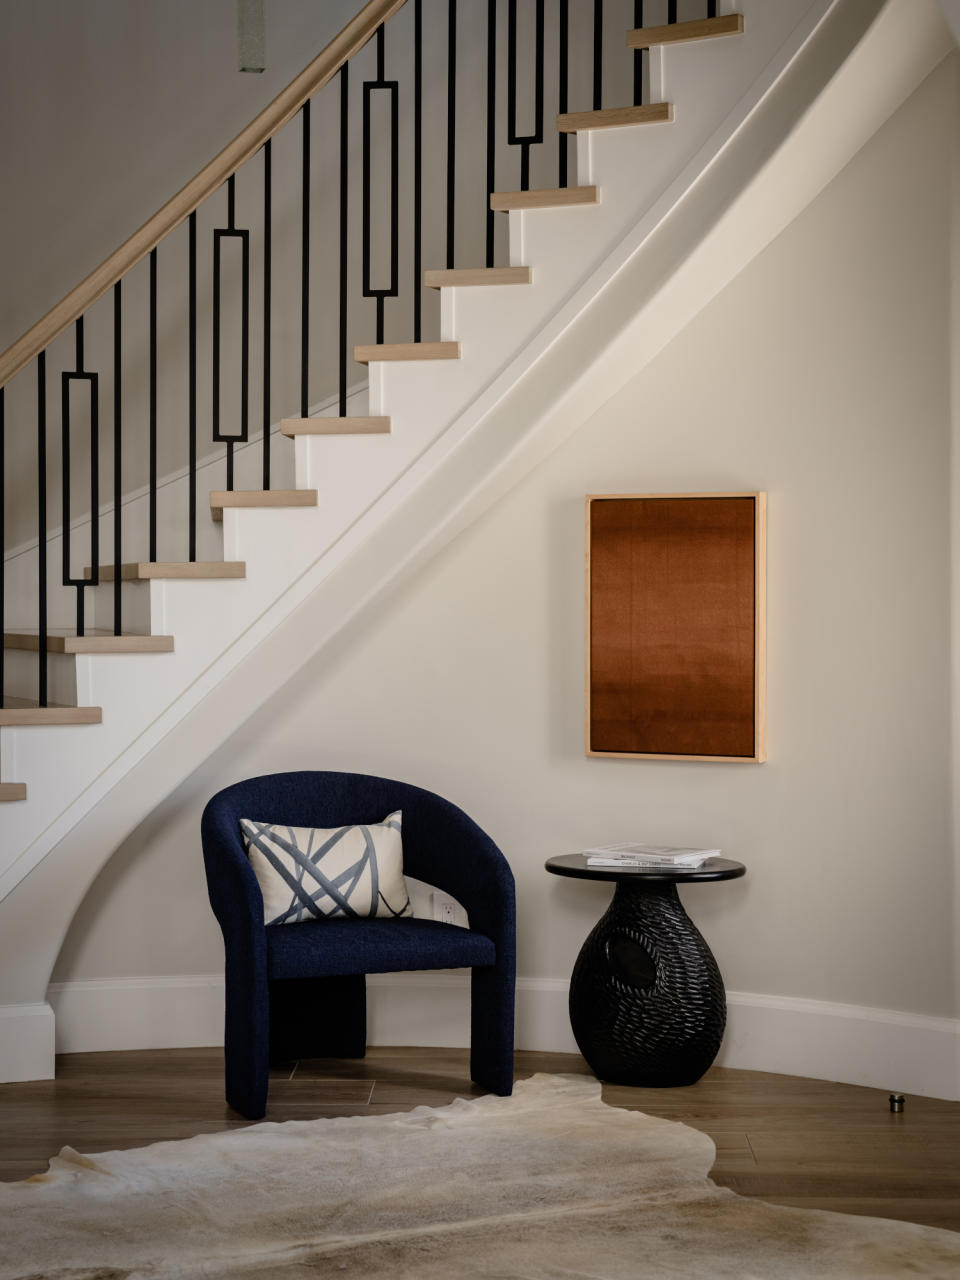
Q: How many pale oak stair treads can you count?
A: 11